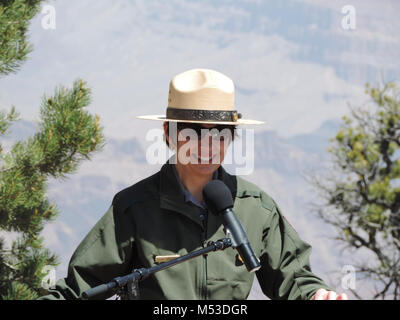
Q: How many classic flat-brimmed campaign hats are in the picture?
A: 1